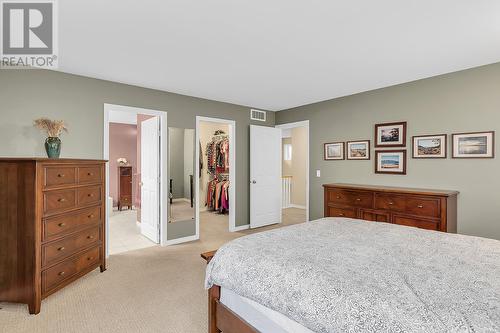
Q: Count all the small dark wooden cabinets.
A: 1